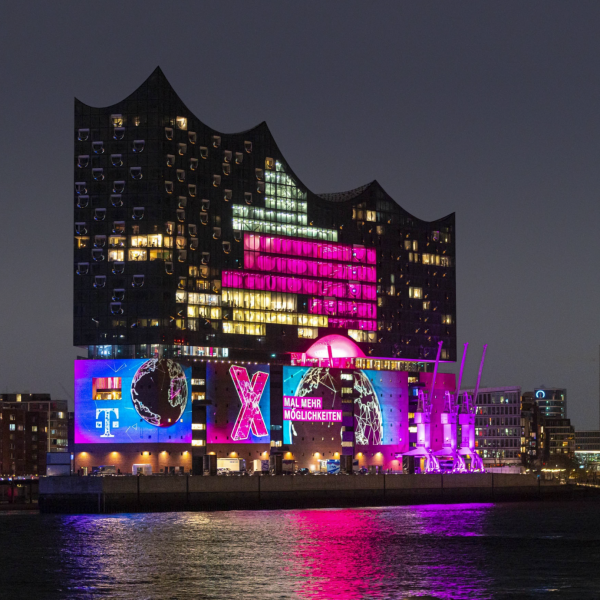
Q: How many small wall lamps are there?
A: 13